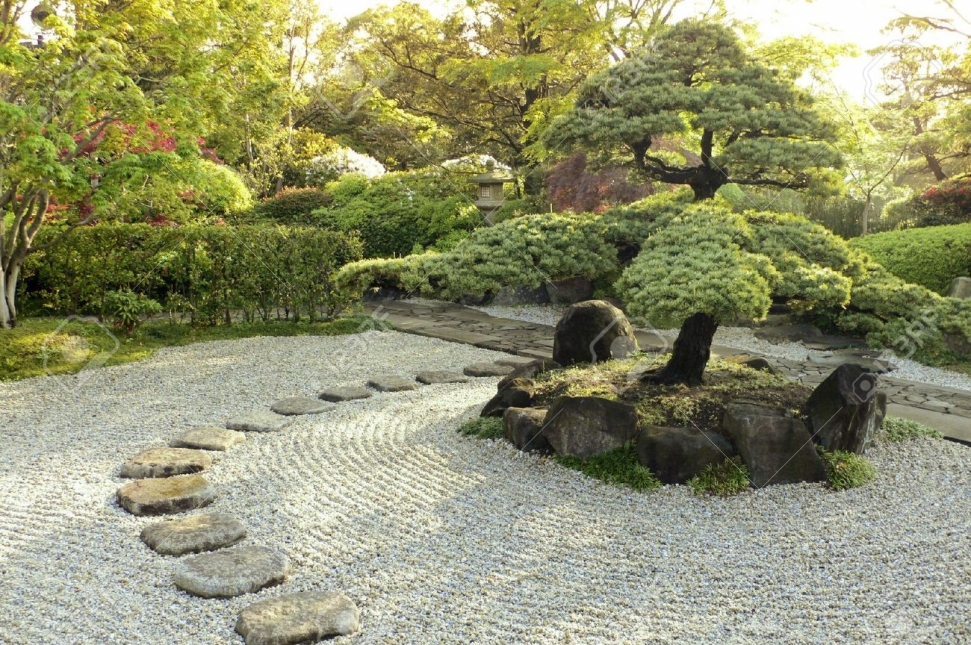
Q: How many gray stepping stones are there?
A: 13